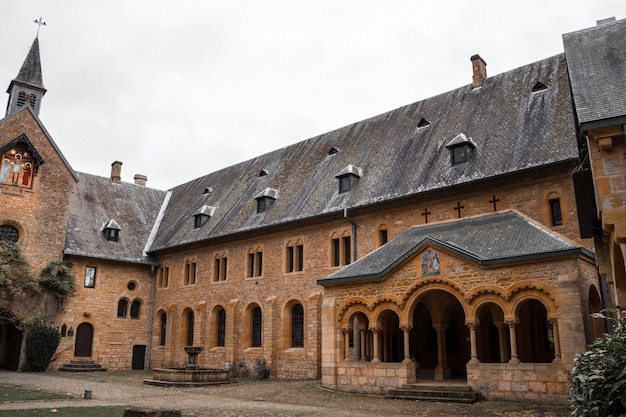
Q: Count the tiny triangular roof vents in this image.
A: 5